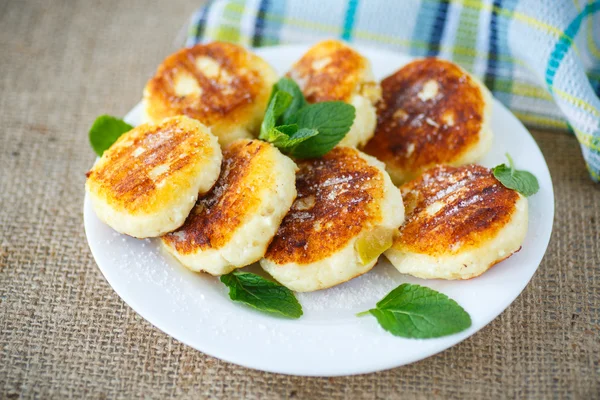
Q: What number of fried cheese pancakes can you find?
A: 7